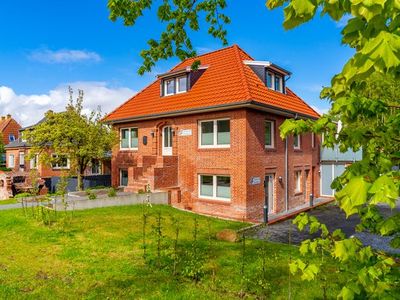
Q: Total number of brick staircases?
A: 1